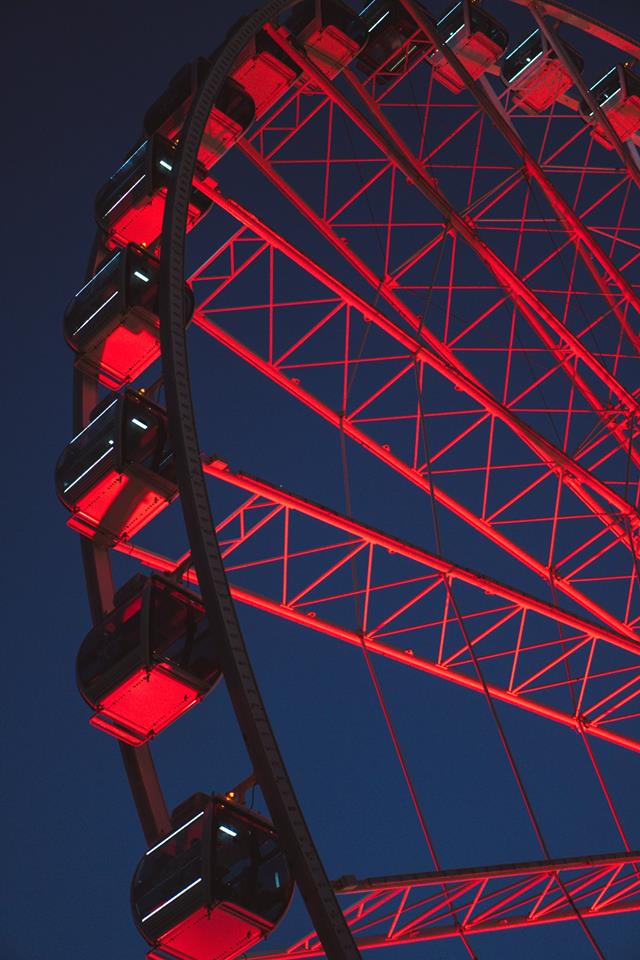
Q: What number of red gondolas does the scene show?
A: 11